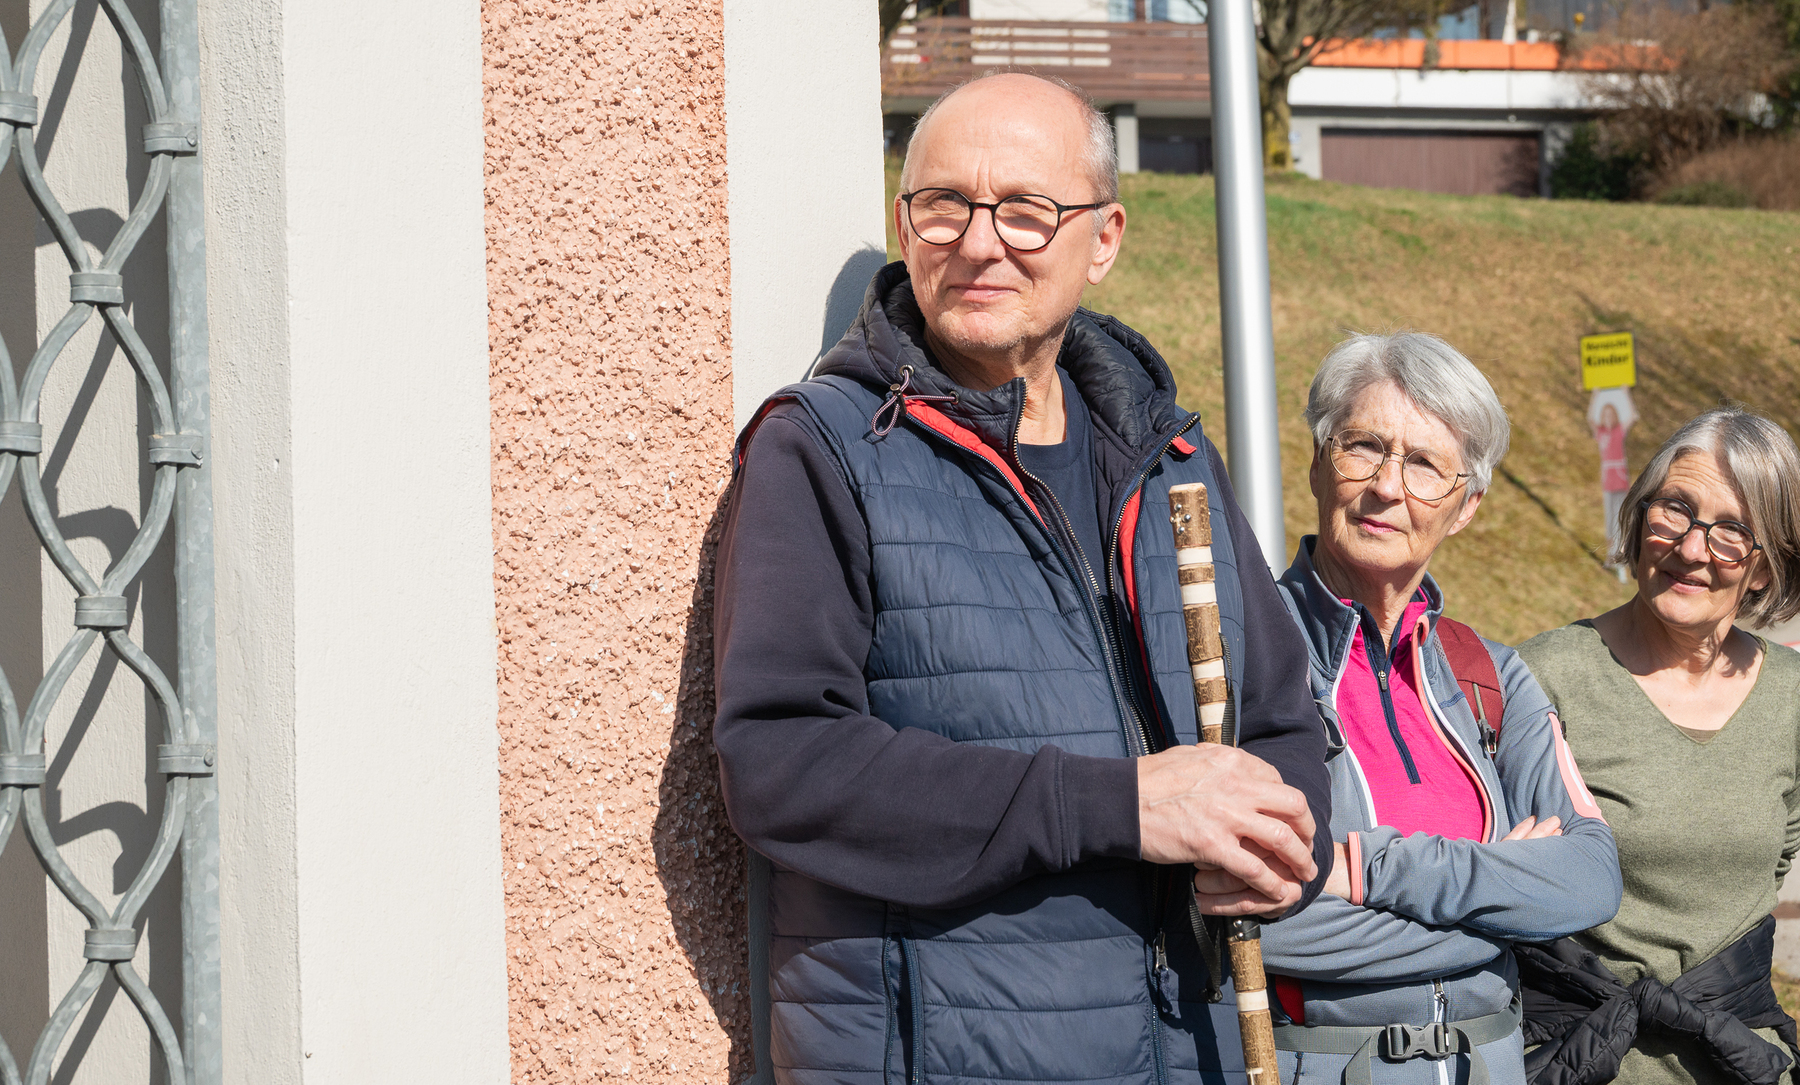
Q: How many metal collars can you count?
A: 9